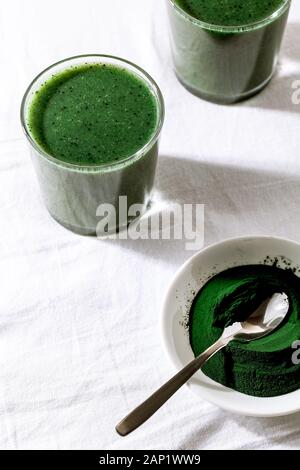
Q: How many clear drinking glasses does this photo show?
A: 2